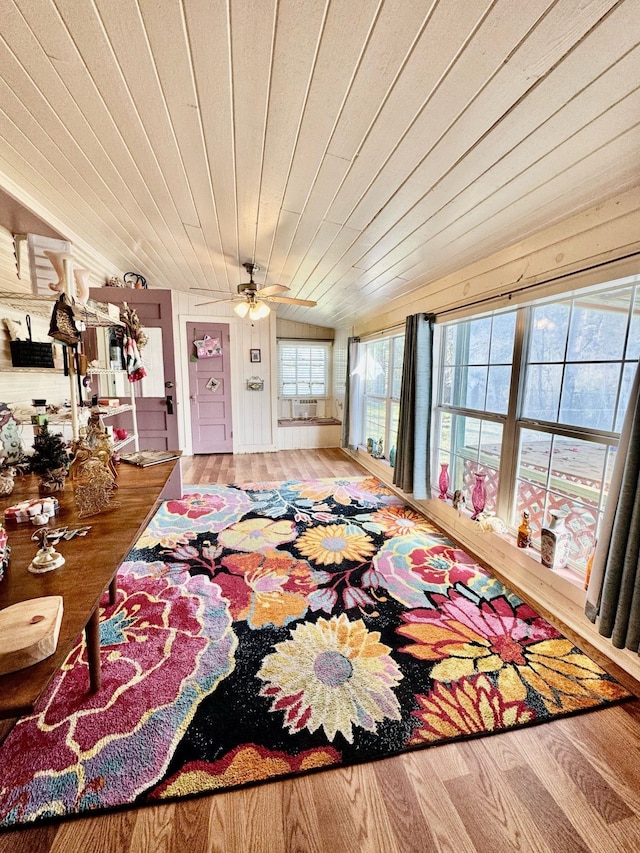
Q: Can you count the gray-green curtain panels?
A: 3